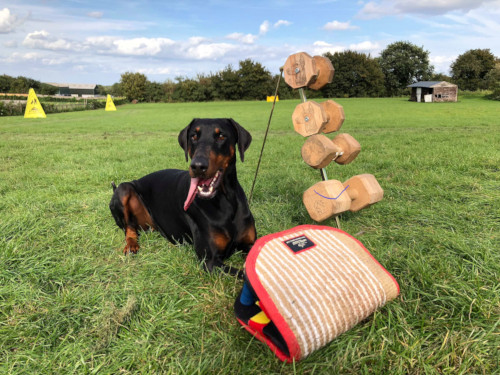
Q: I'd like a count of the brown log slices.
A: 8